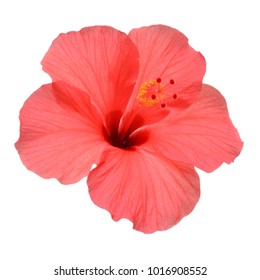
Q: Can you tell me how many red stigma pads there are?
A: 5